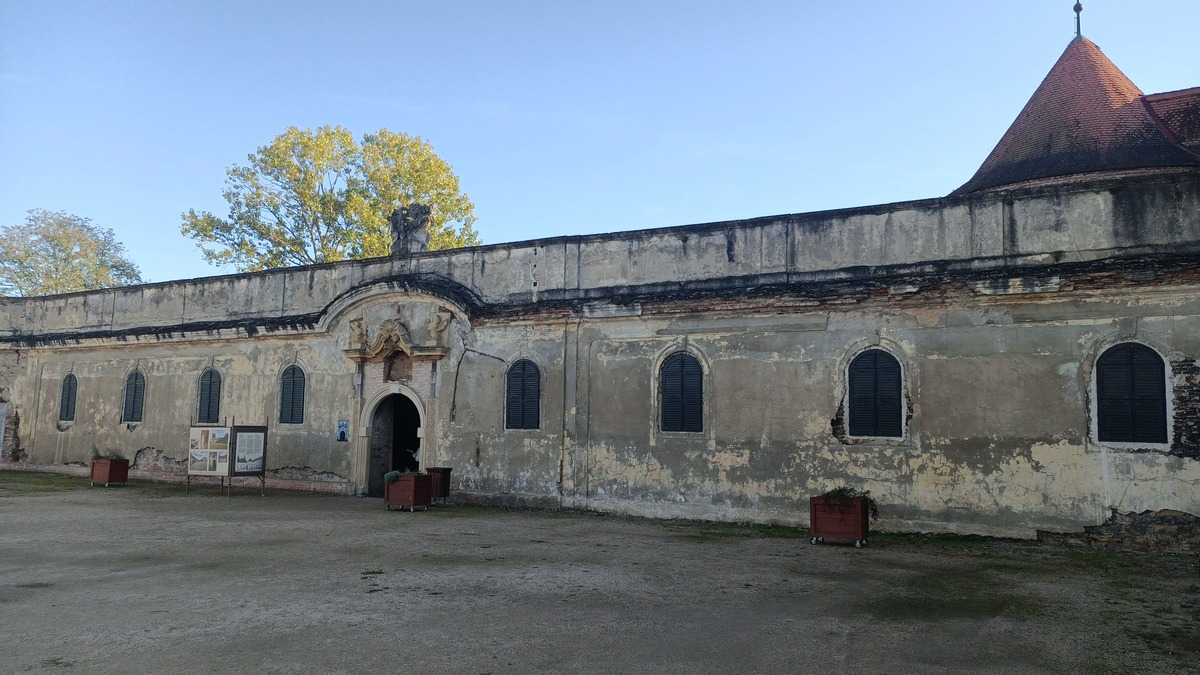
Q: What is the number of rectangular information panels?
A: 2